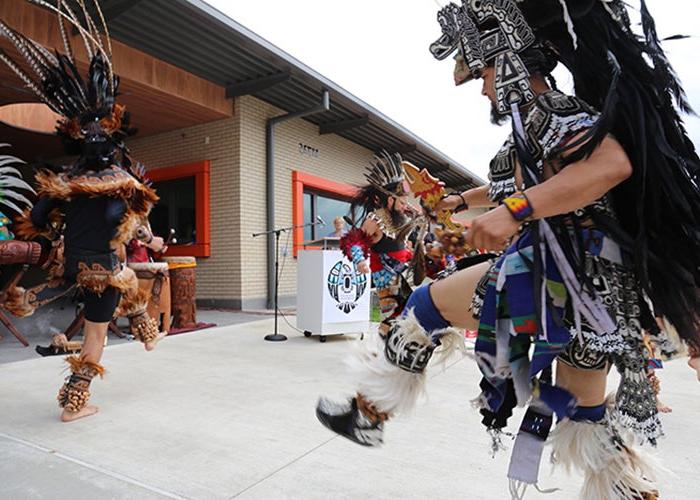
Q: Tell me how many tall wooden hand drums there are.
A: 2